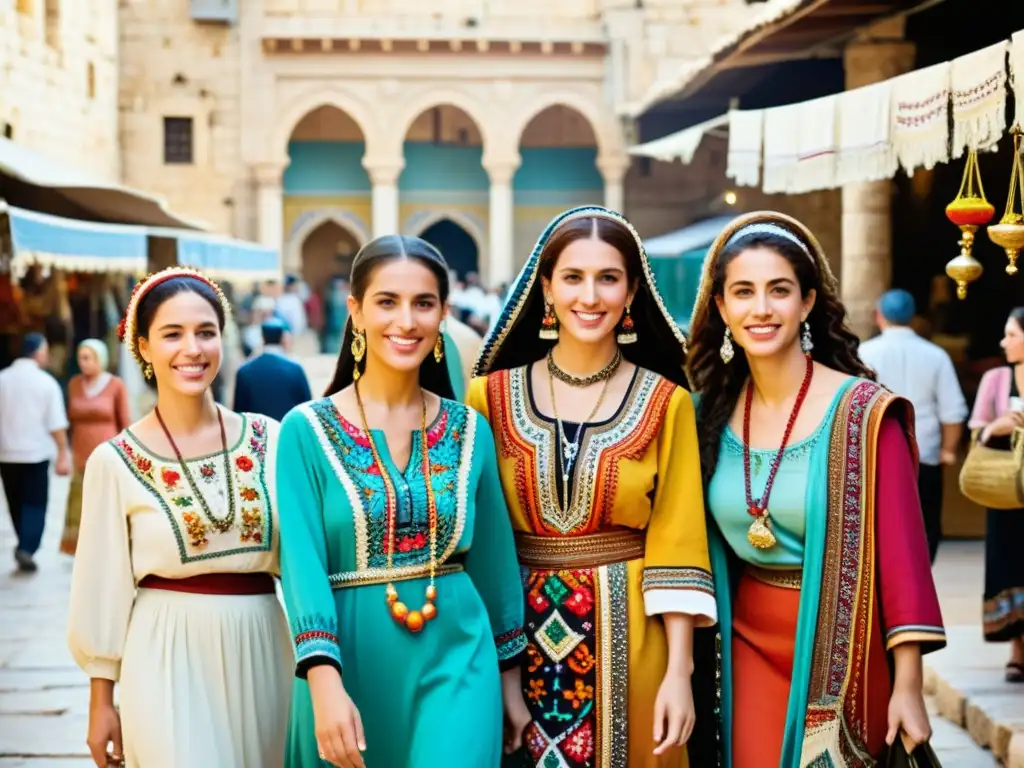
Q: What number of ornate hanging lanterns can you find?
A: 2